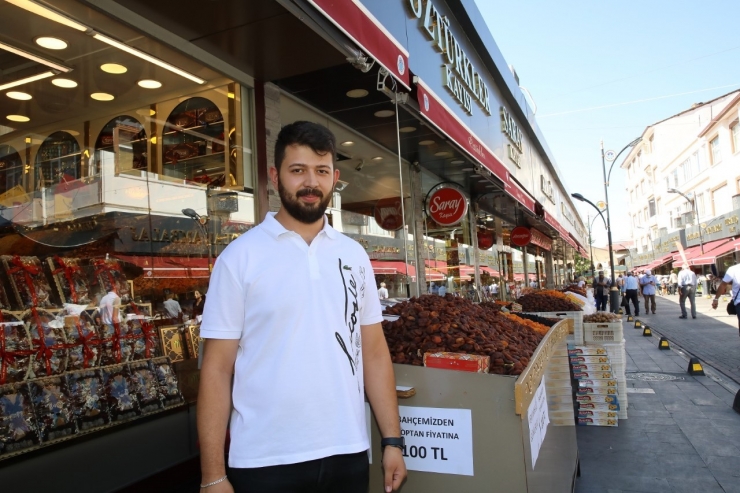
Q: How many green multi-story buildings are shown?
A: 0